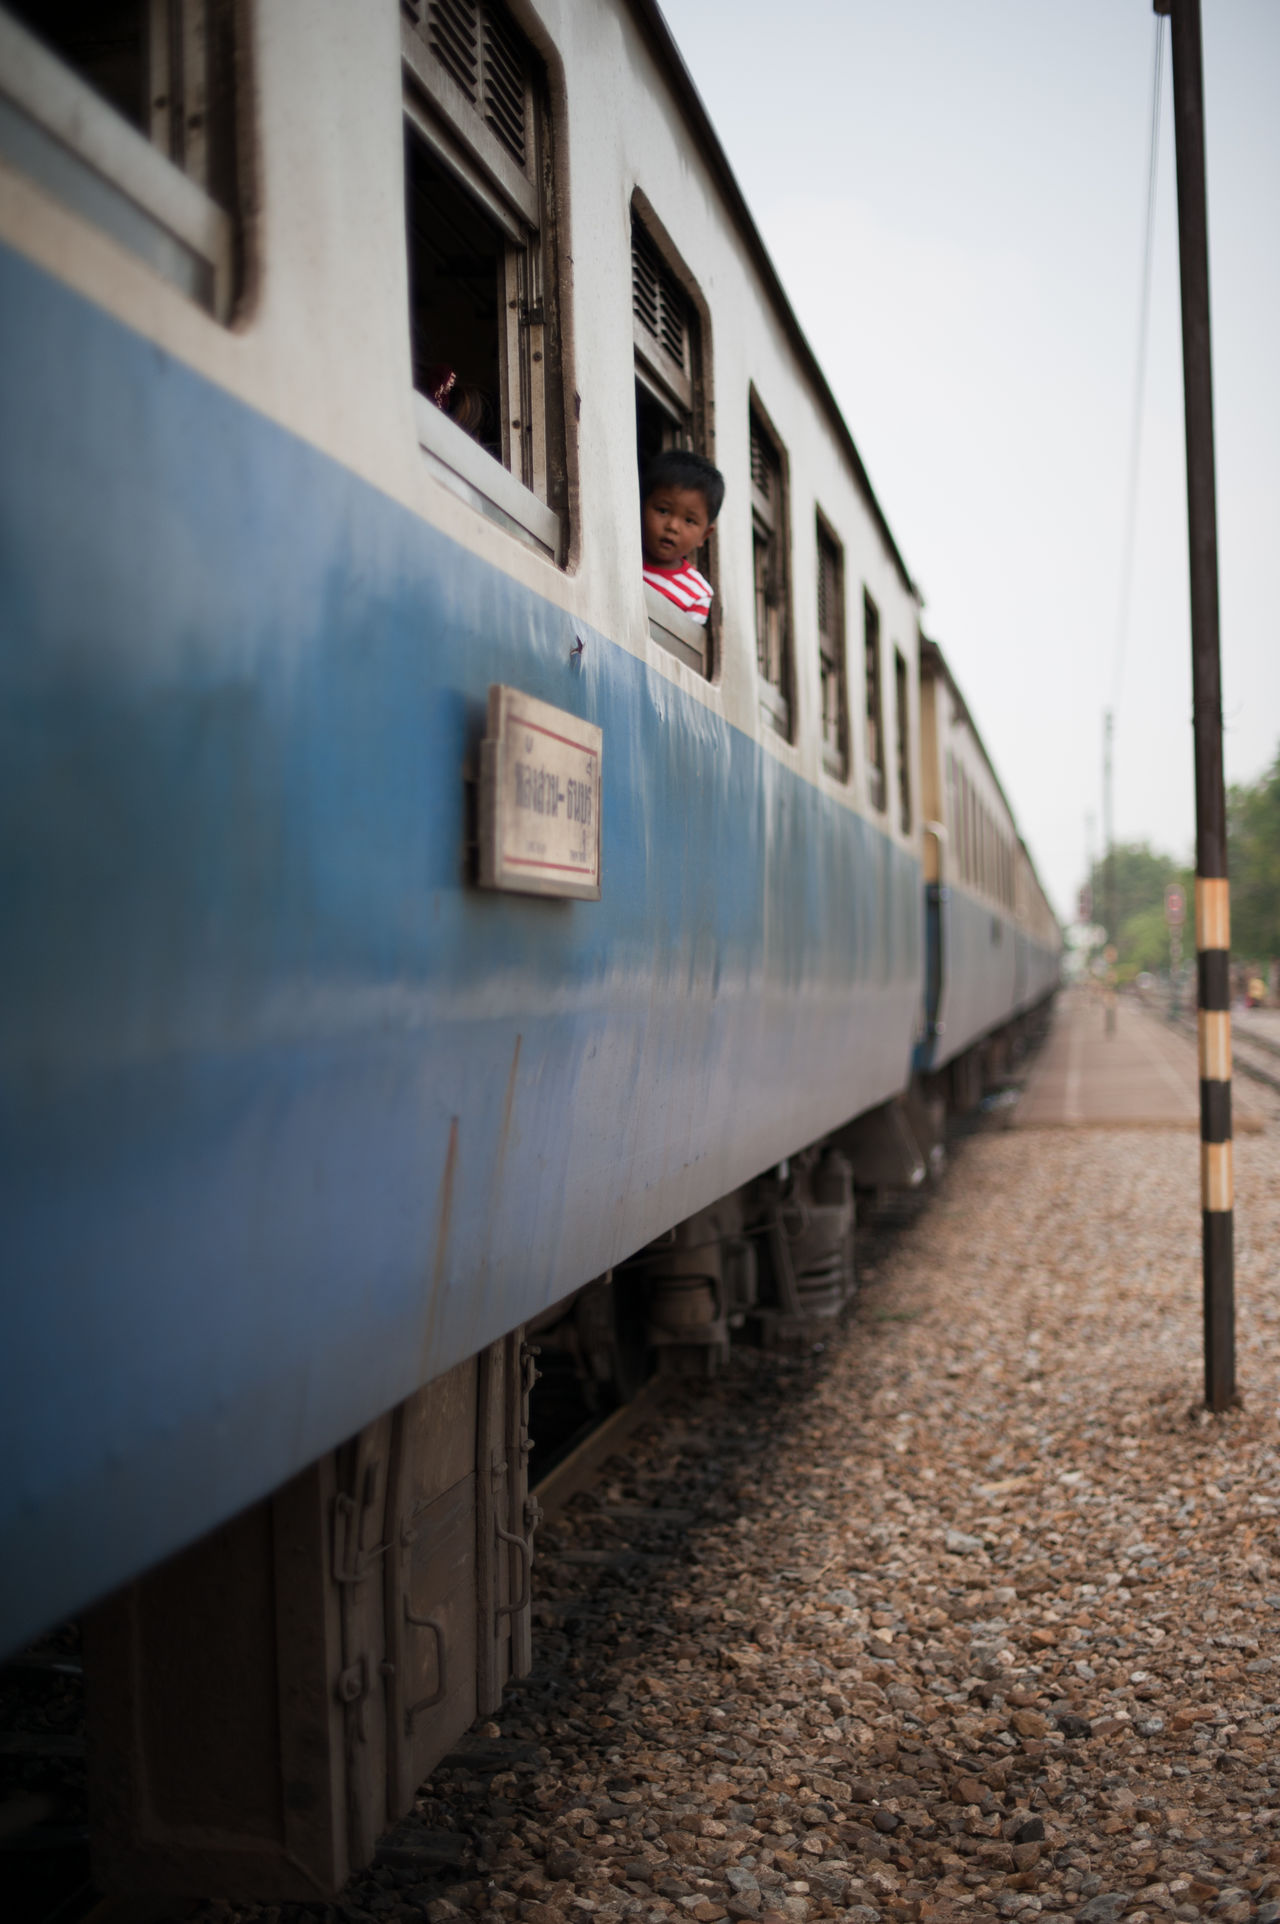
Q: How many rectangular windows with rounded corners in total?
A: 7